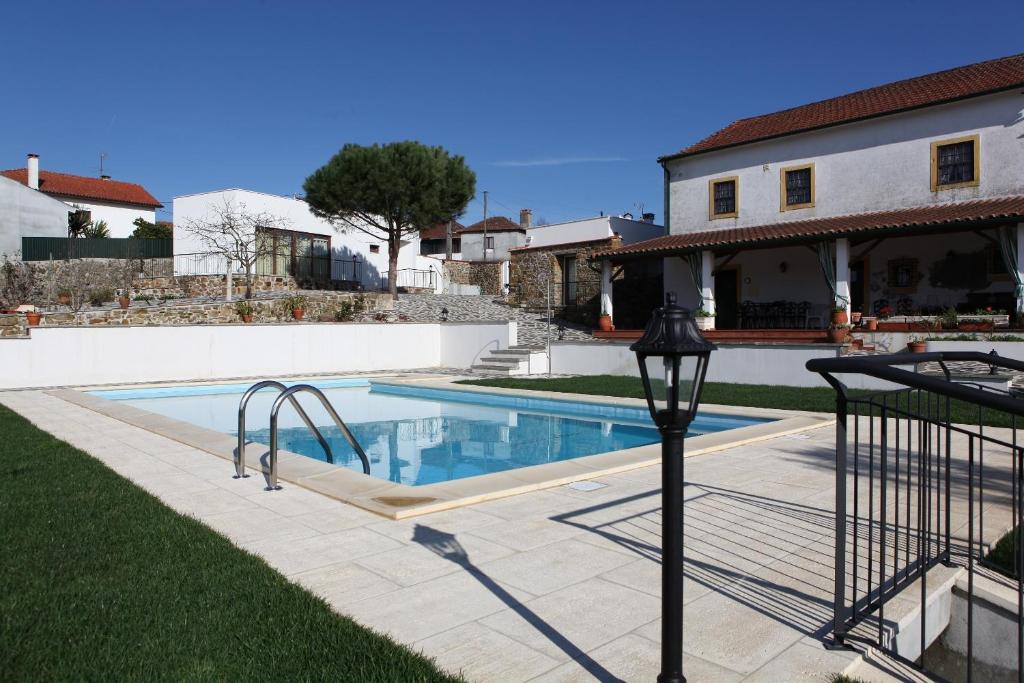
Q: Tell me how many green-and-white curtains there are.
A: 3